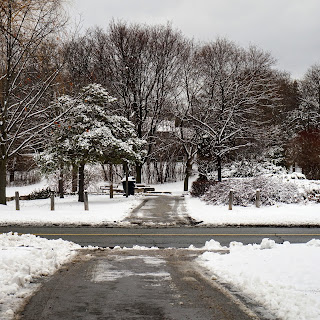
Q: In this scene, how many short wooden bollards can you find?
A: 5